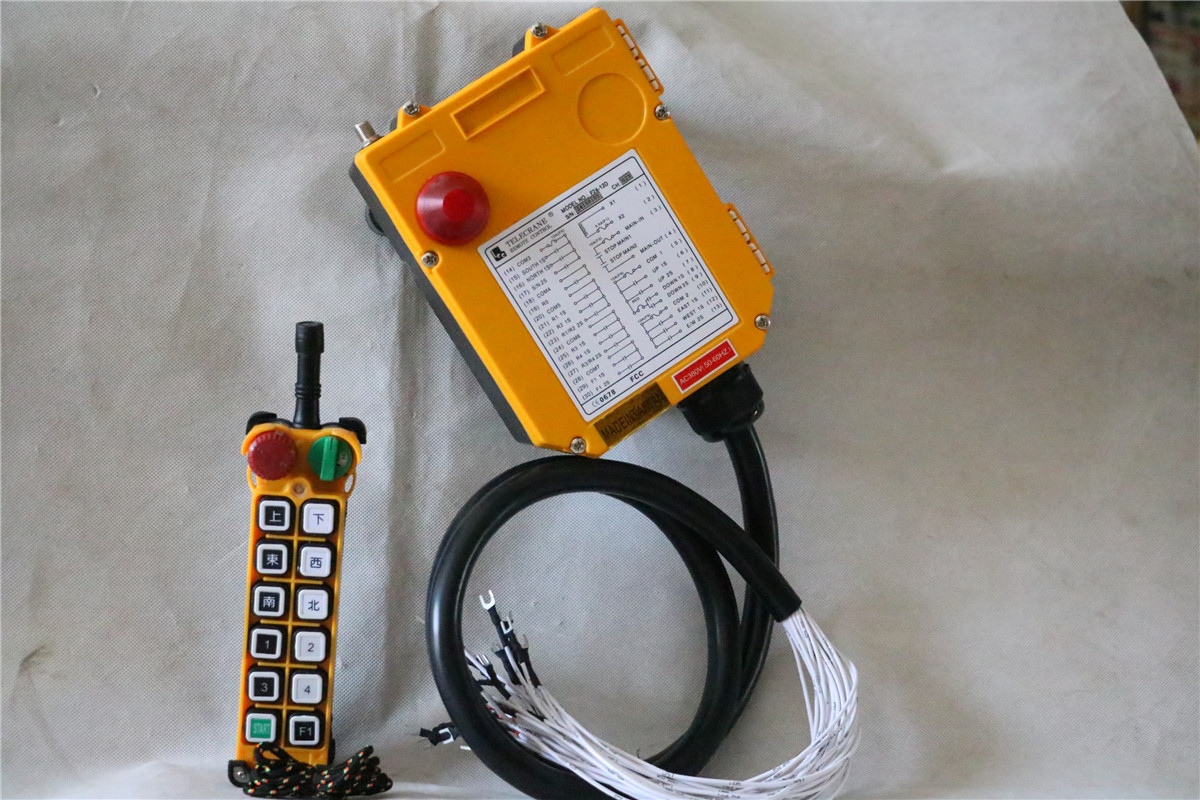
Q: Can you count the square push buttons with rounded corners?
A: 12